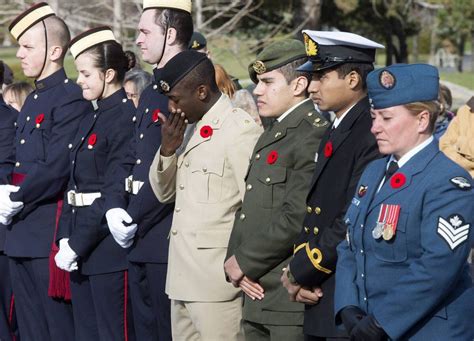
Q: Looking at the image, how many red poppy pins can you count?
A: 7